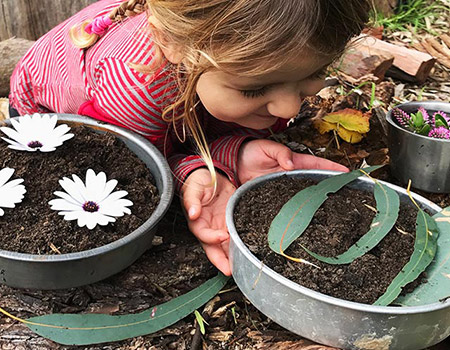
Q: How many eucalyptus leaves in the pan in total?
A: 4